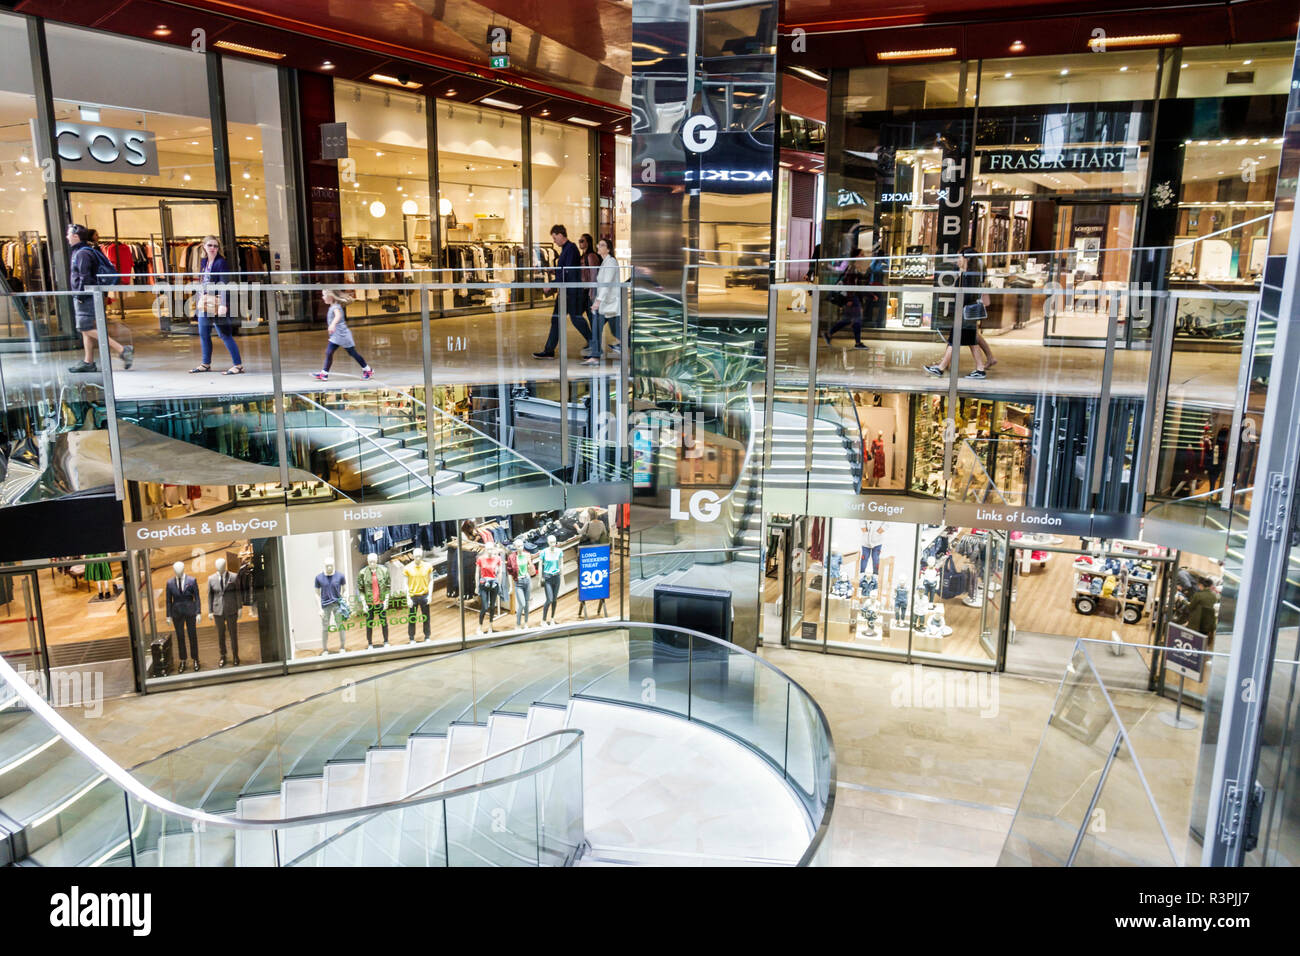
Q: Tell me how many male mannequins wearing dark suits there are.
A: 2